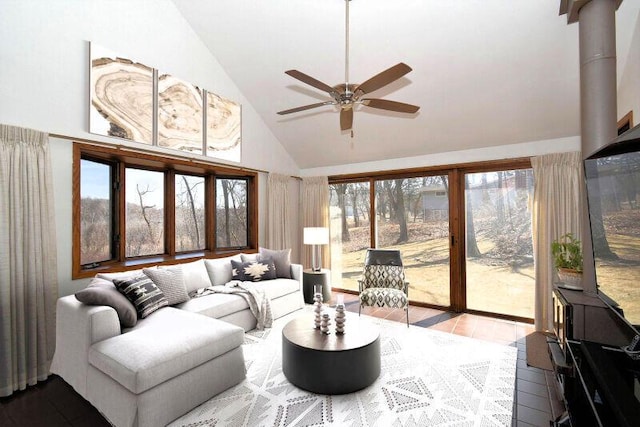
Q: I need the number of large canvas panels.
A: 3